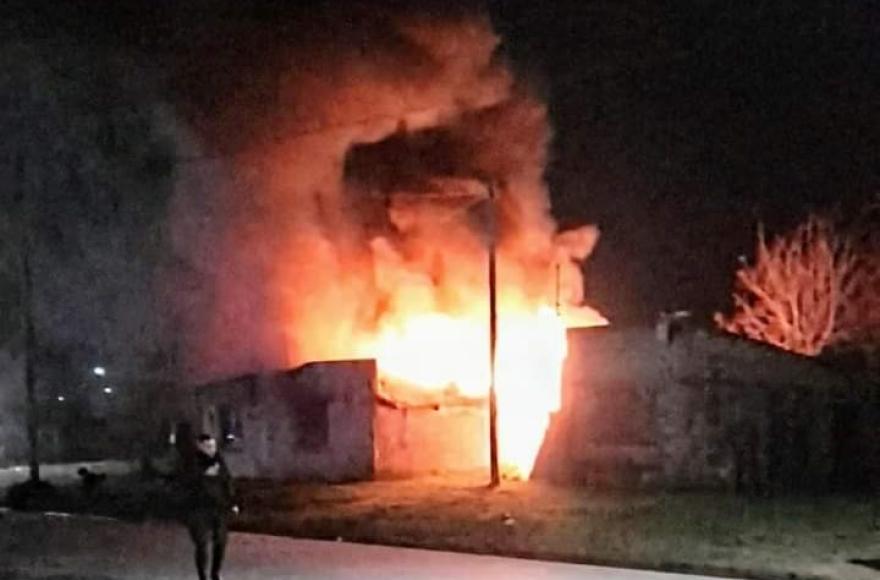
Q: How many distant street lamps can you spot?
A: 3